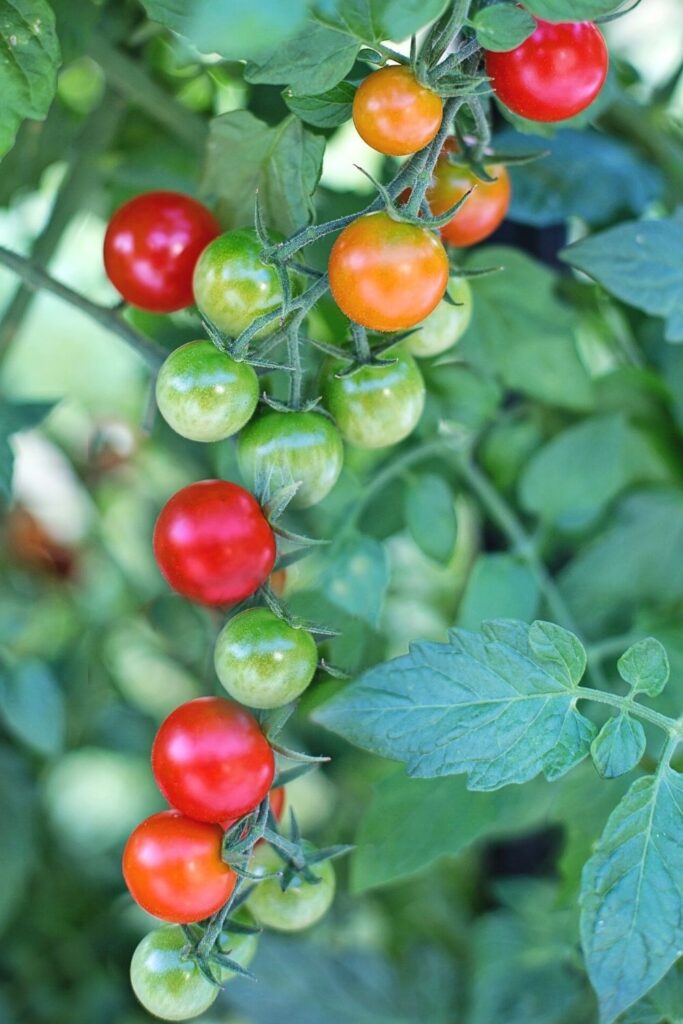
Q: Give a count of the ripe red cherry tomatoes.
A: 5